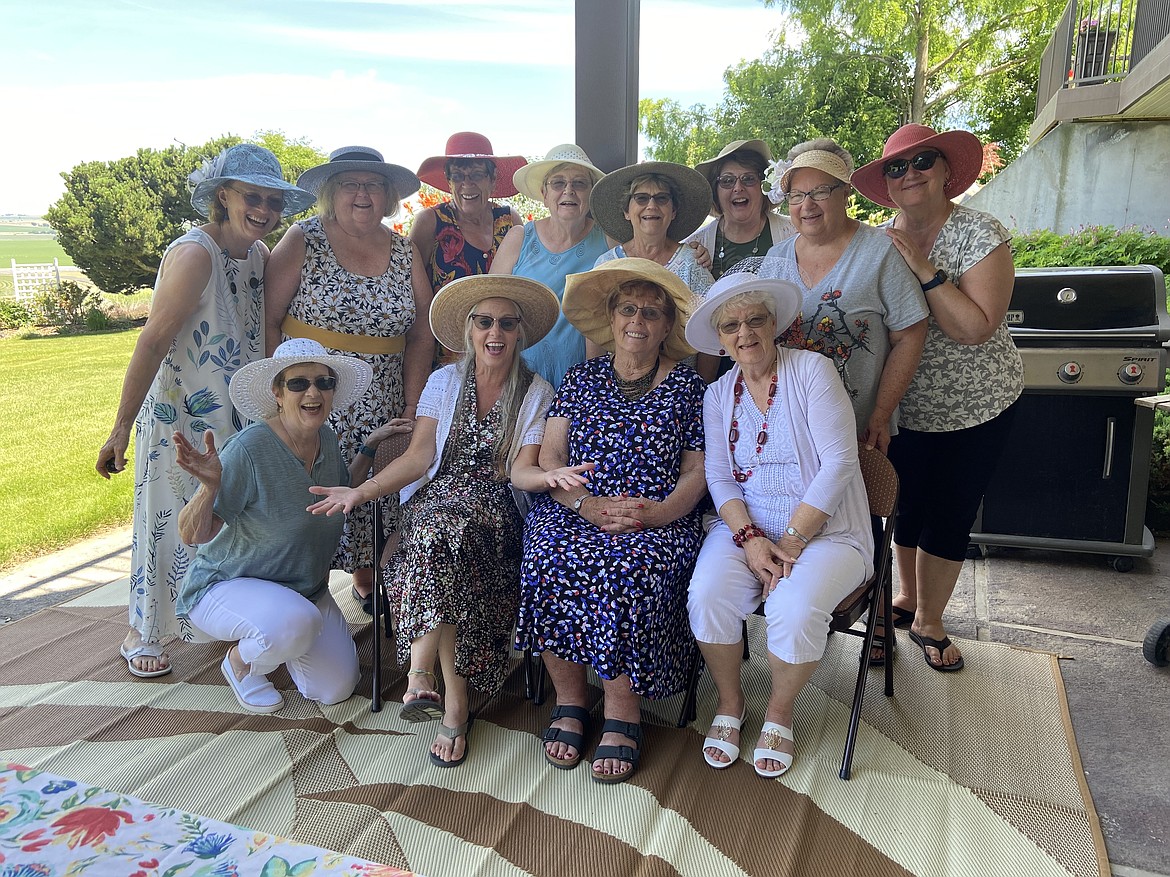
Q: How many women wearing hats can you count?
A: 12